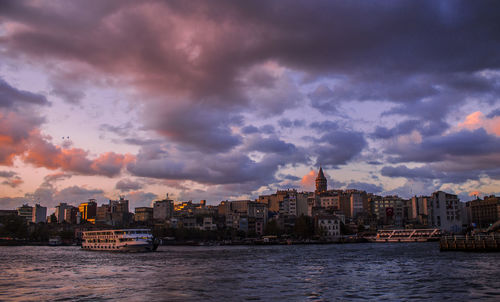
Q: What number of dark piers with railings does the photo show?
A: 1